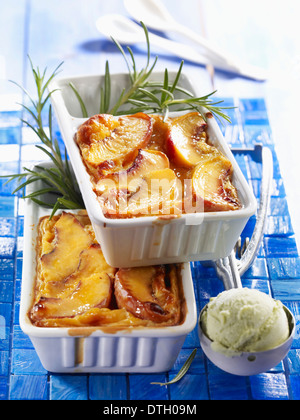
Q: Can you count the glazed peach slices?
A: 9